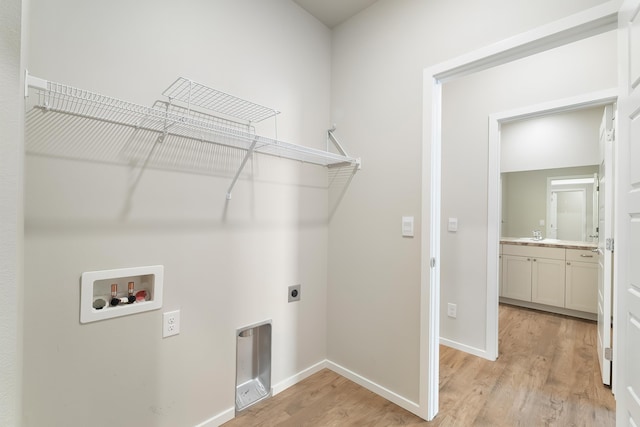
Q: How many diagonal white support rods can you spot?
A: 2